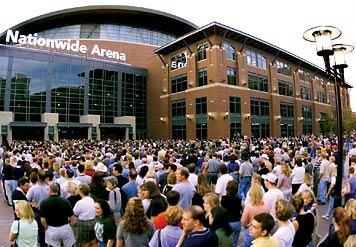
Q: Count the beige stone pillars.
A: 4